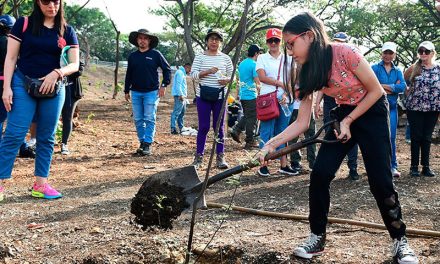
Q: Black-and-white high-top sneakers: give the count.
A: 2